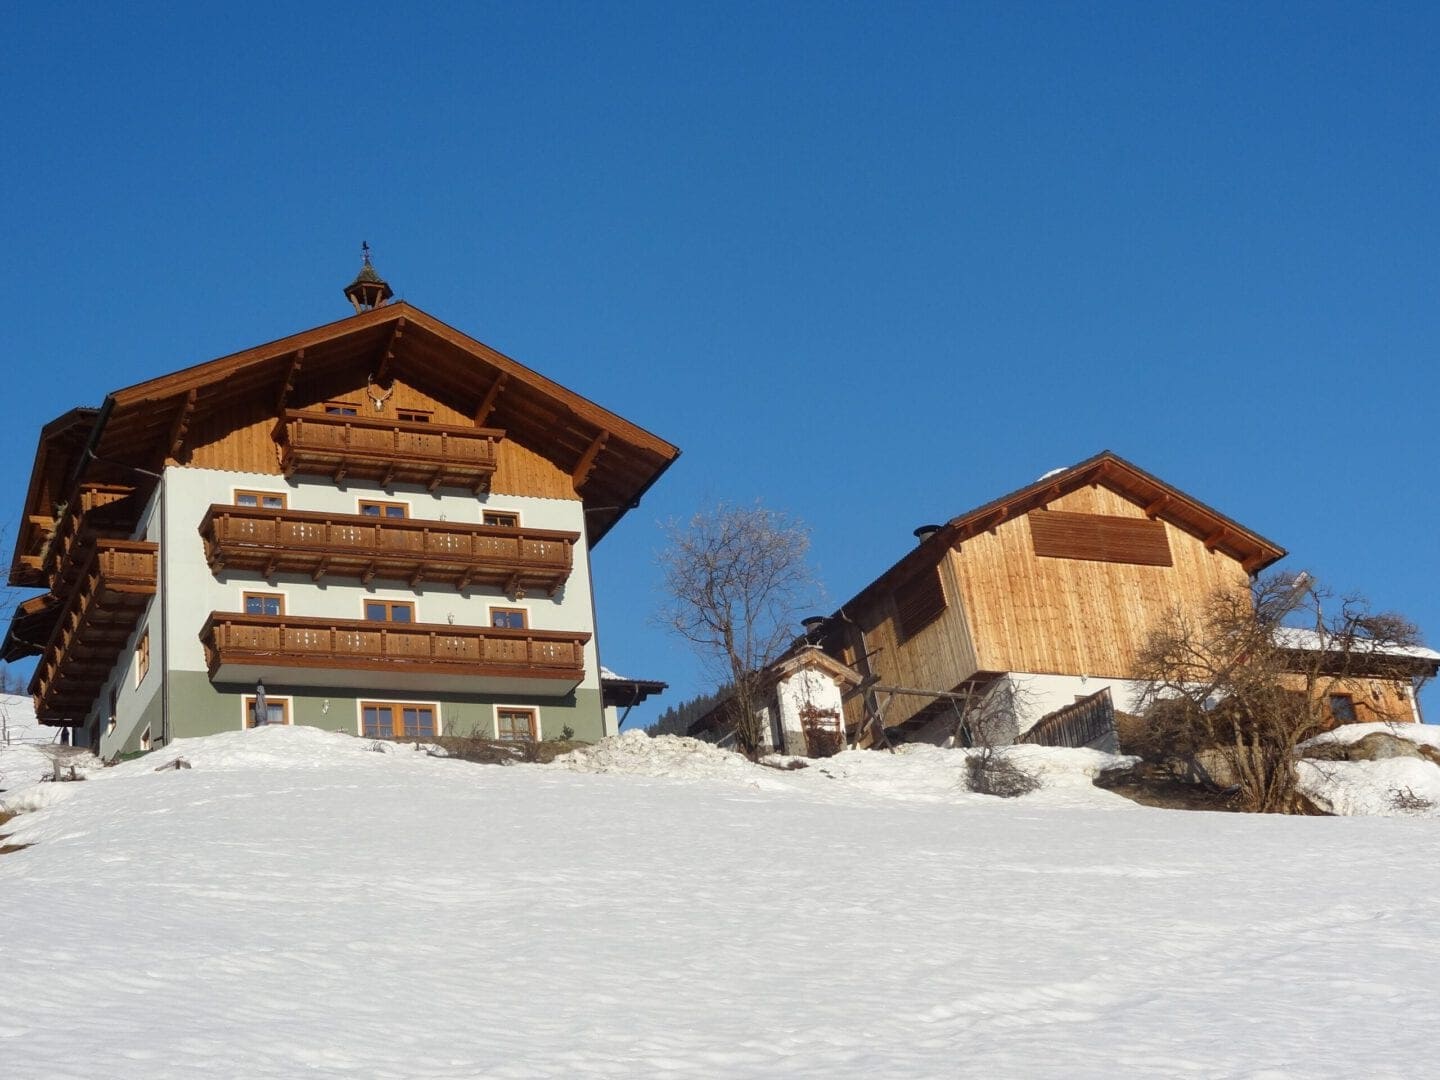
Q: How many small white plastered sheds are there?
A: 1